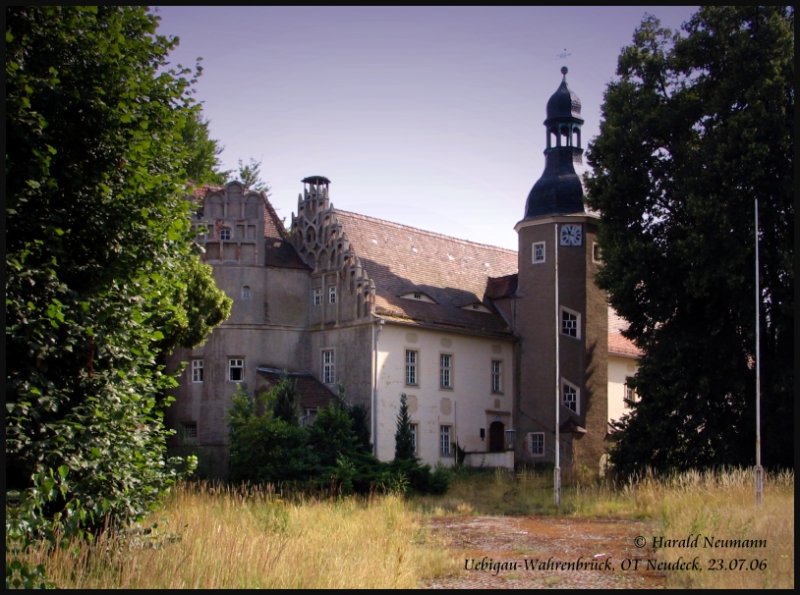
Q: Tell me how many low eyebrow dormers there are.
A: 2